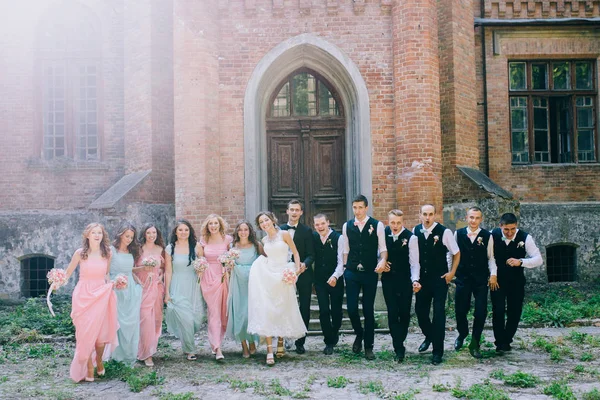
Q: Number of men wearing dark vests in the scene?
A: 6